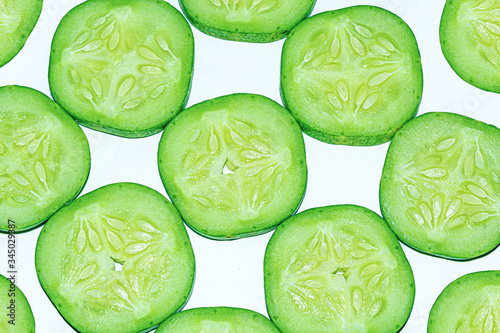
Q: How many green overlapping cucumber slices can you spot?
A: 13